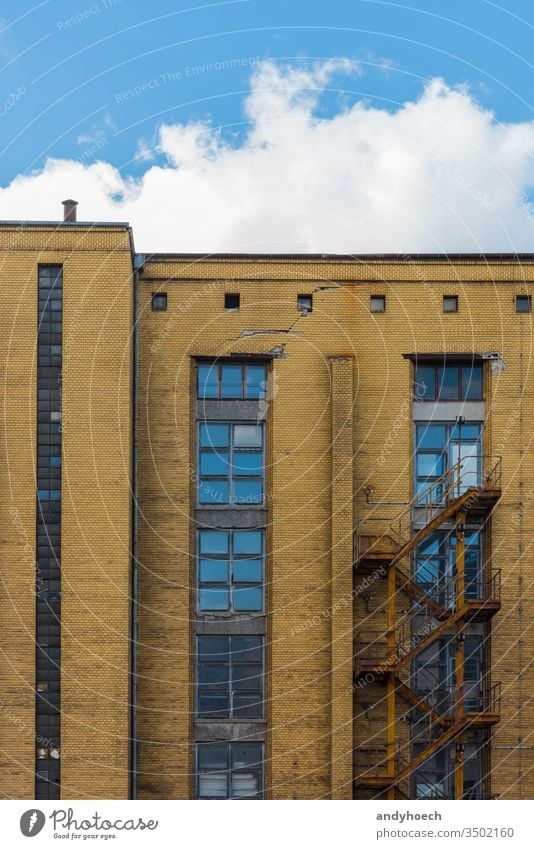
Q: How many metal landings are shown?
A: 6